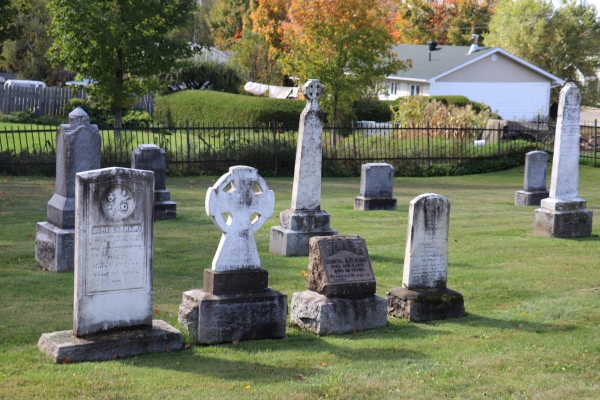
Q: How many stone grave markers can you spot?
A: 10